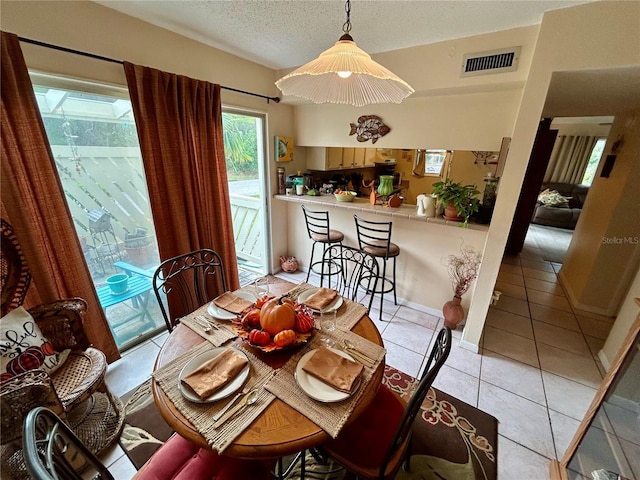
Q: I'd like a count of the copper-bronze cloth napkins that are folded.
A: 4